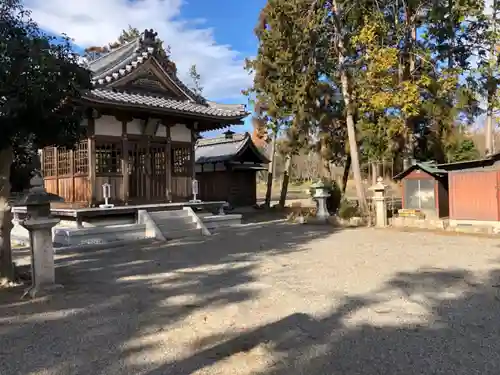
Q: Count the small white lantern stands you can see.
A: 2